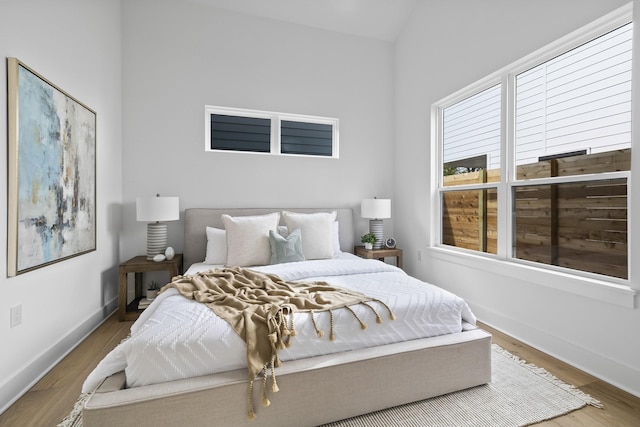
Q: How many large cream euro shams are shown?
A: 2